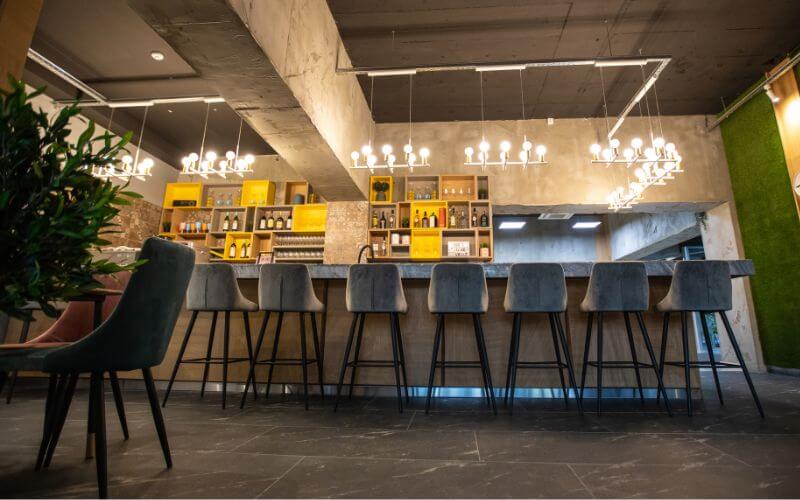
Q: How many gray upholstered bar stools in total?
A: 7